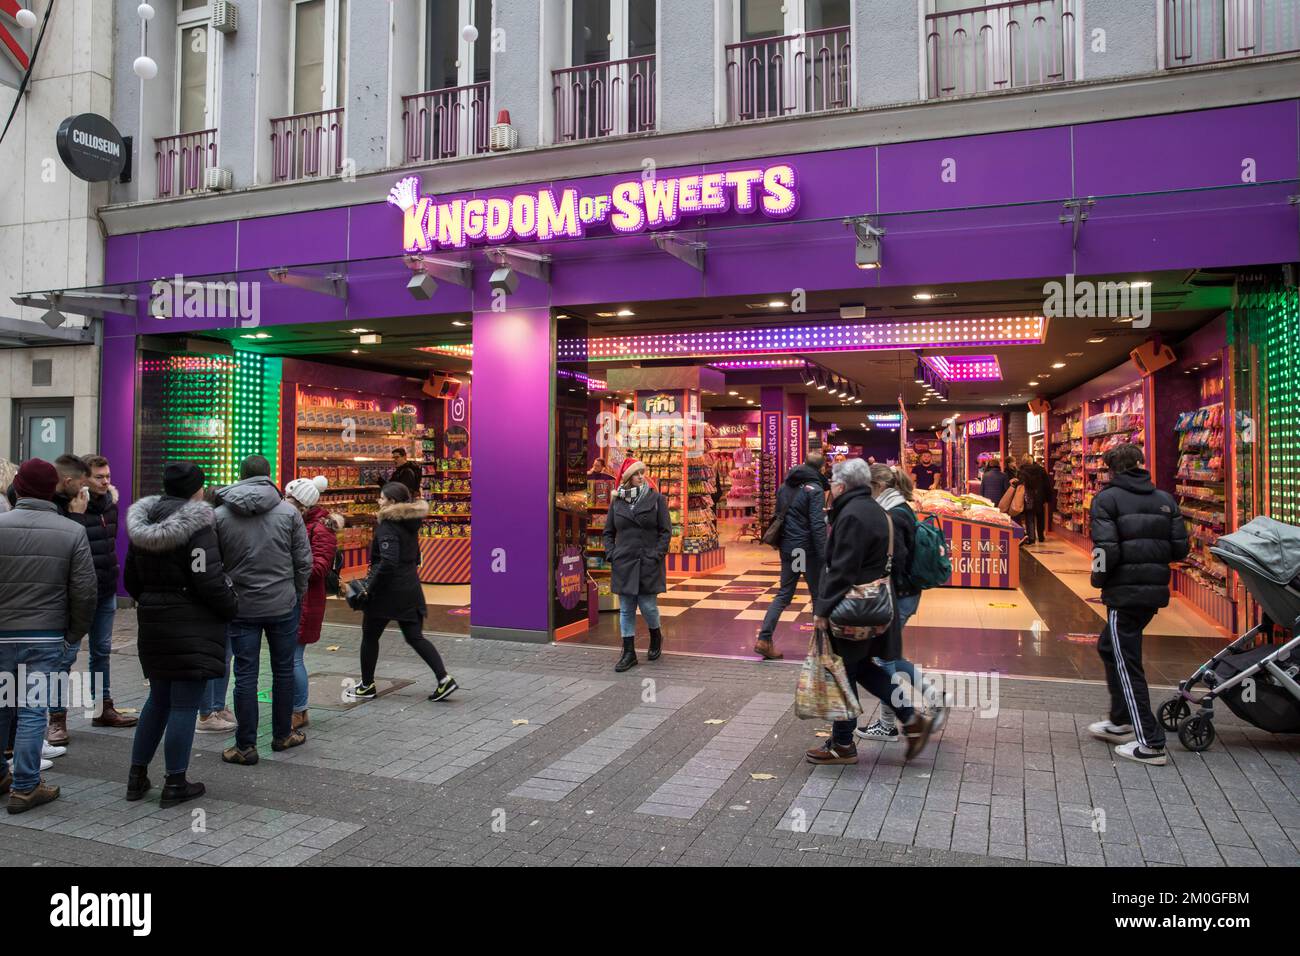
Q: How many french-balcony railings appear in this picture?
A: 7